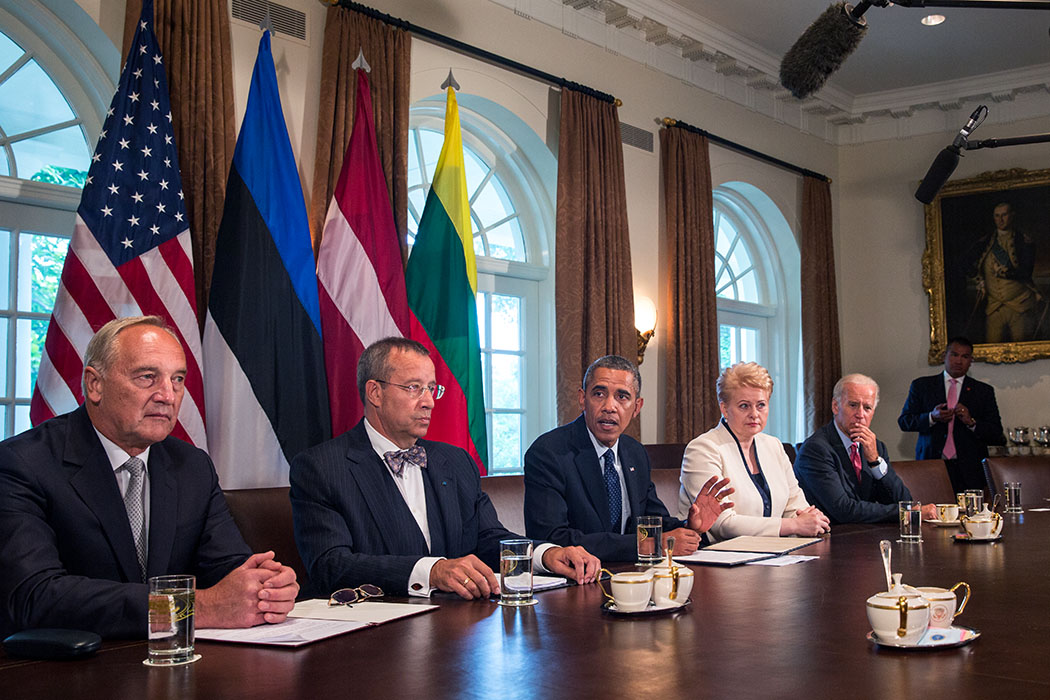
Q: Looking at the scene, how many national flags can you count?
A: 4